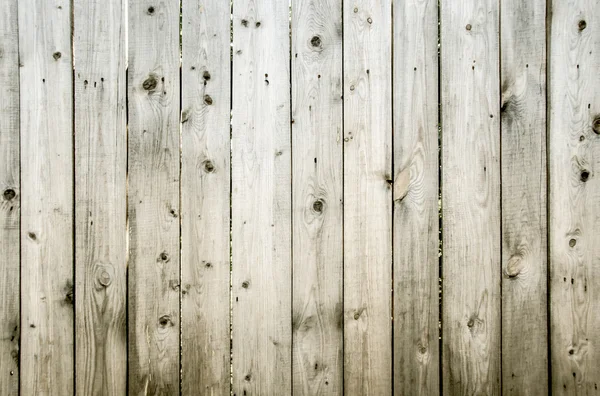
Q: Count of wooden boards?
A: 12